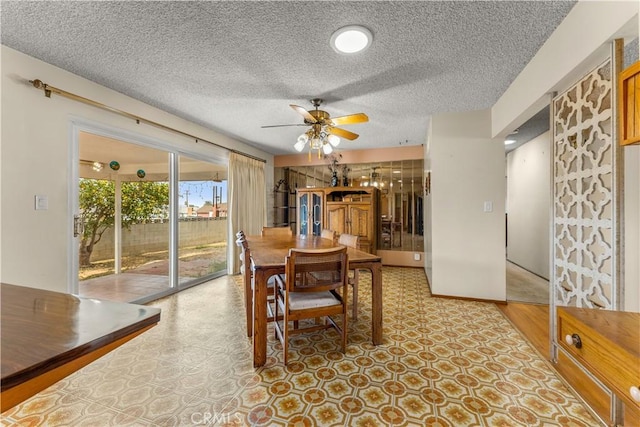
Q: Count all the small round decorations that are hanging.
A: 2